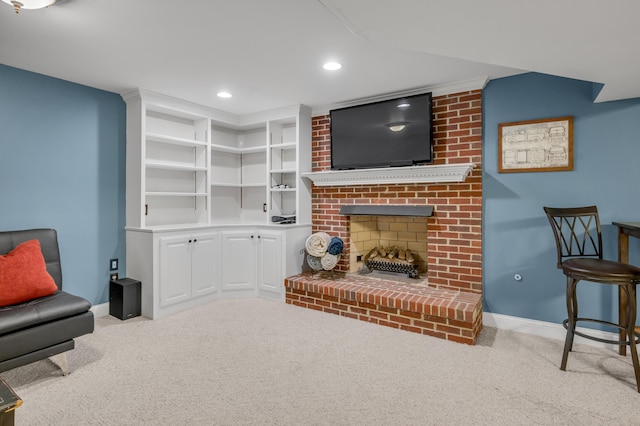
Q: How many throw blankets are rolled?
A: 4